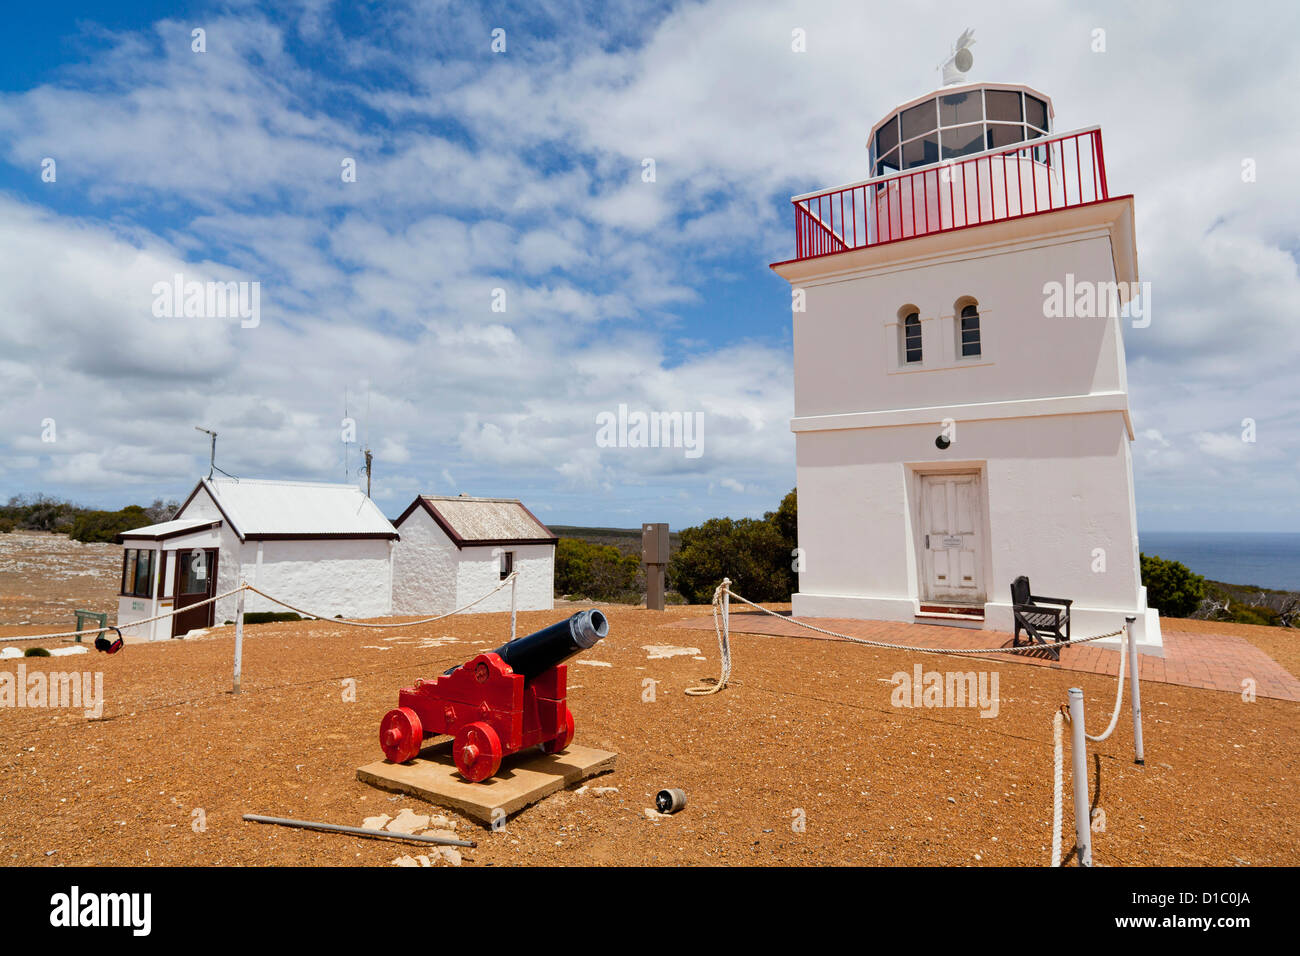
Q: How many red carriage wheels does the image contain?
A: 3